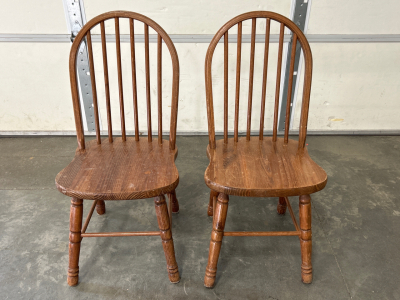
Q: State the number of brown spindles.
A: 12